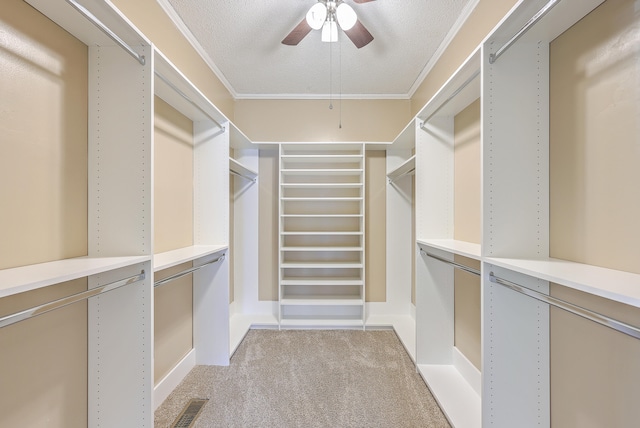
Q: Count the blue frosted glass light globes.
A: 0